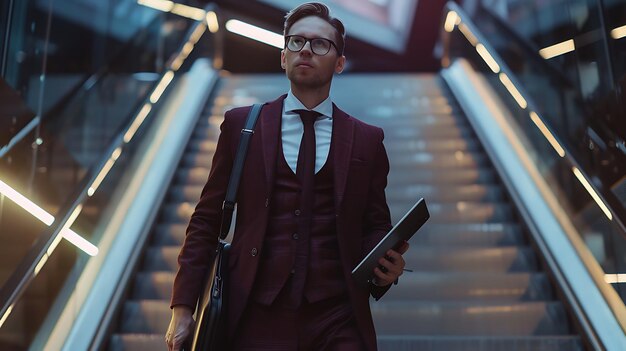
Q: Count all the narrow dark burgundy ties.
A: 1